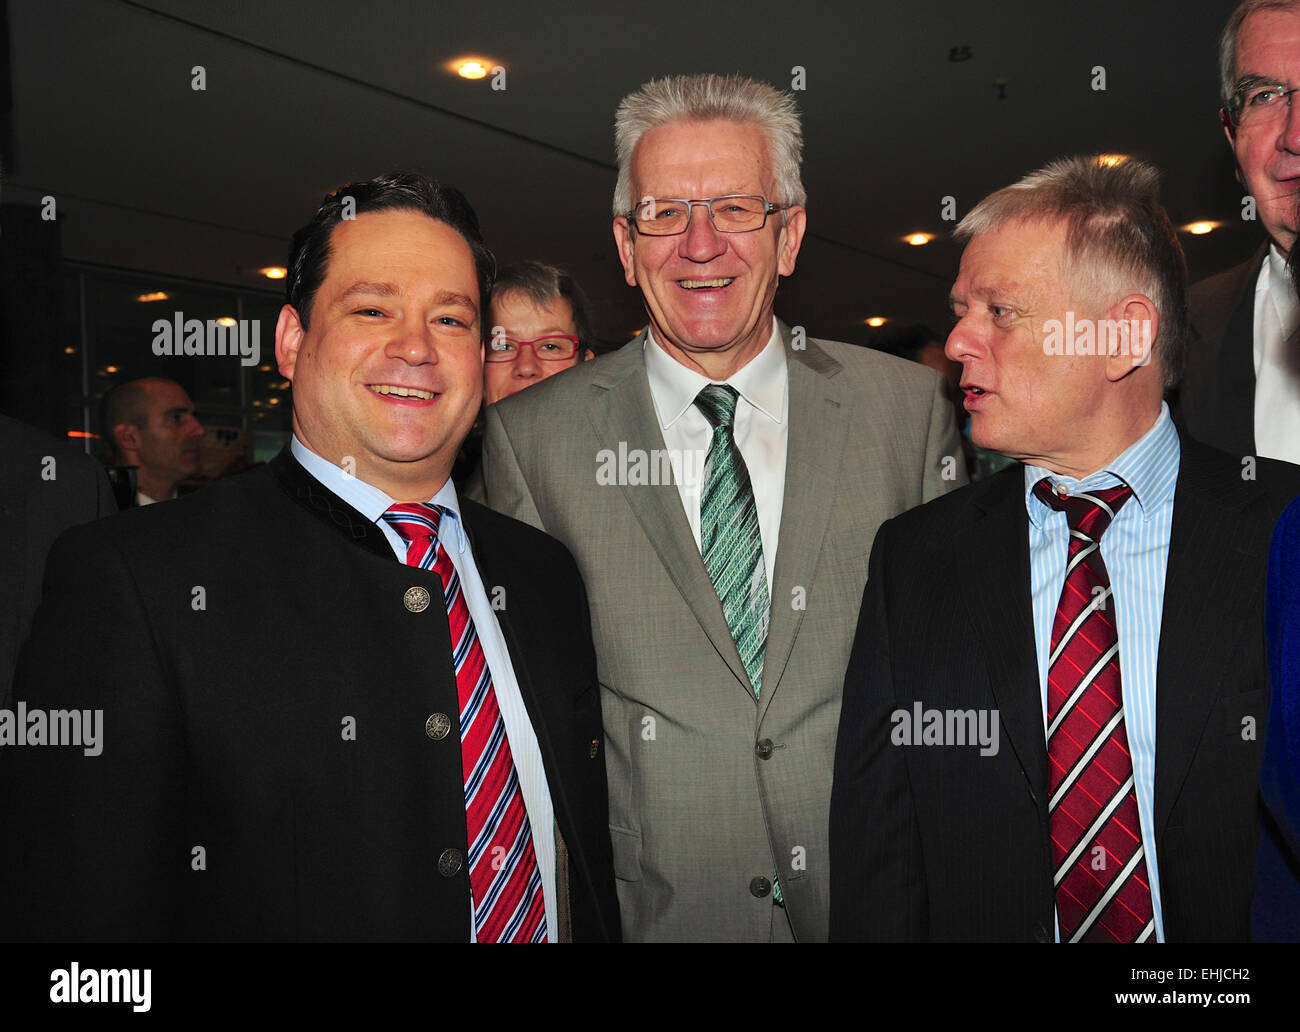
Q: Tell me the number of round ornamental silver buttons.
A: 3